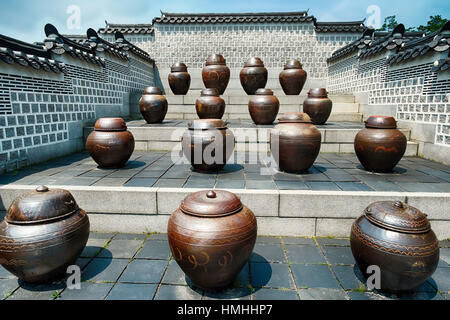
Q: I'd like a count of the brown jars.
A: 15